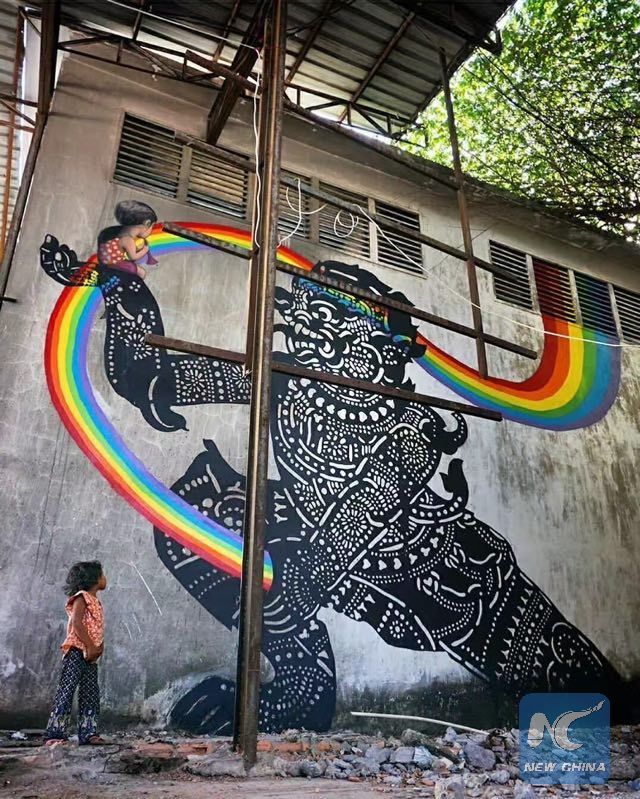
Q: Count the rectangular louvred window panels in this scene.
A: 9